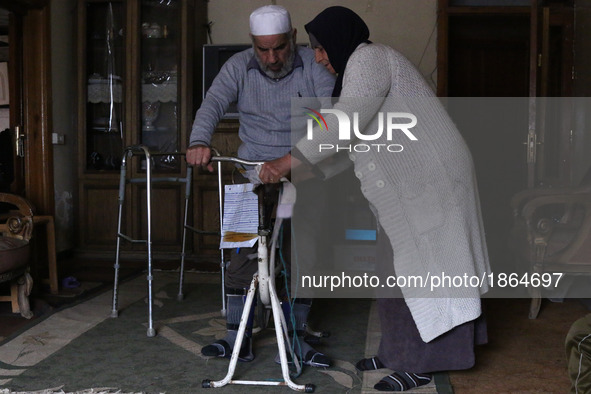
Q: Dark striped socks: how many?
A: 2